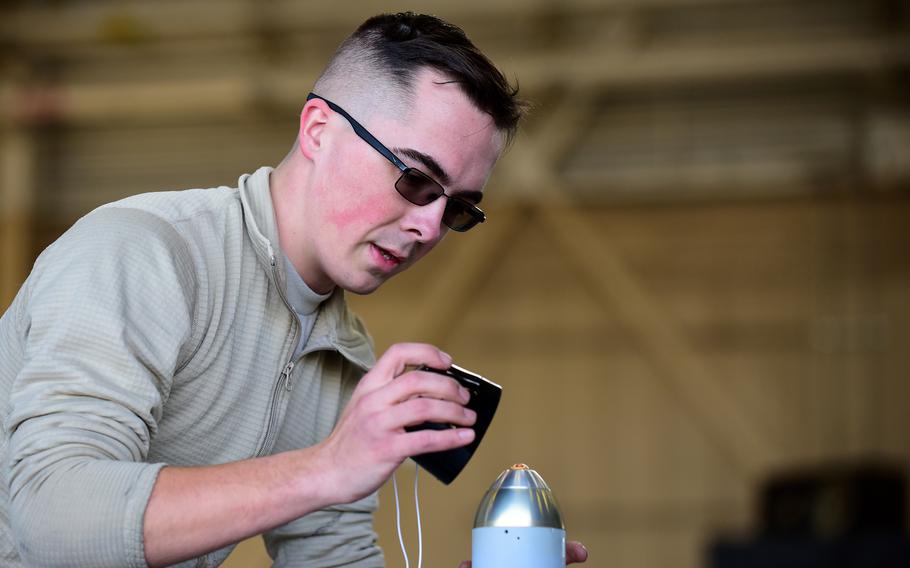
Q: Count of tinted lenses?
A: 2